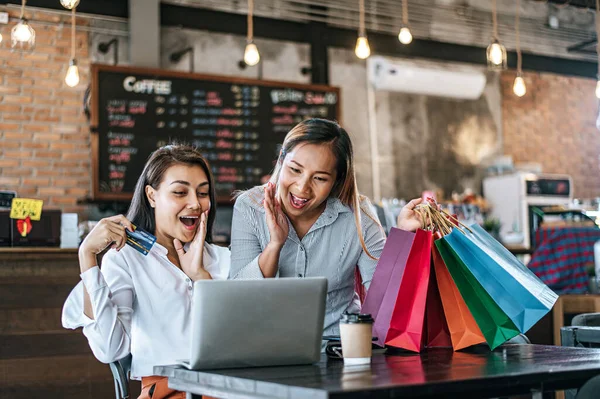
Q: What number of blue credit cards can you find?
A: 1